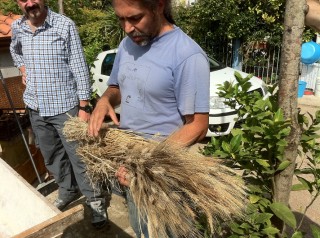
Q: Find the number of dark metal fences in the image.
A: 1